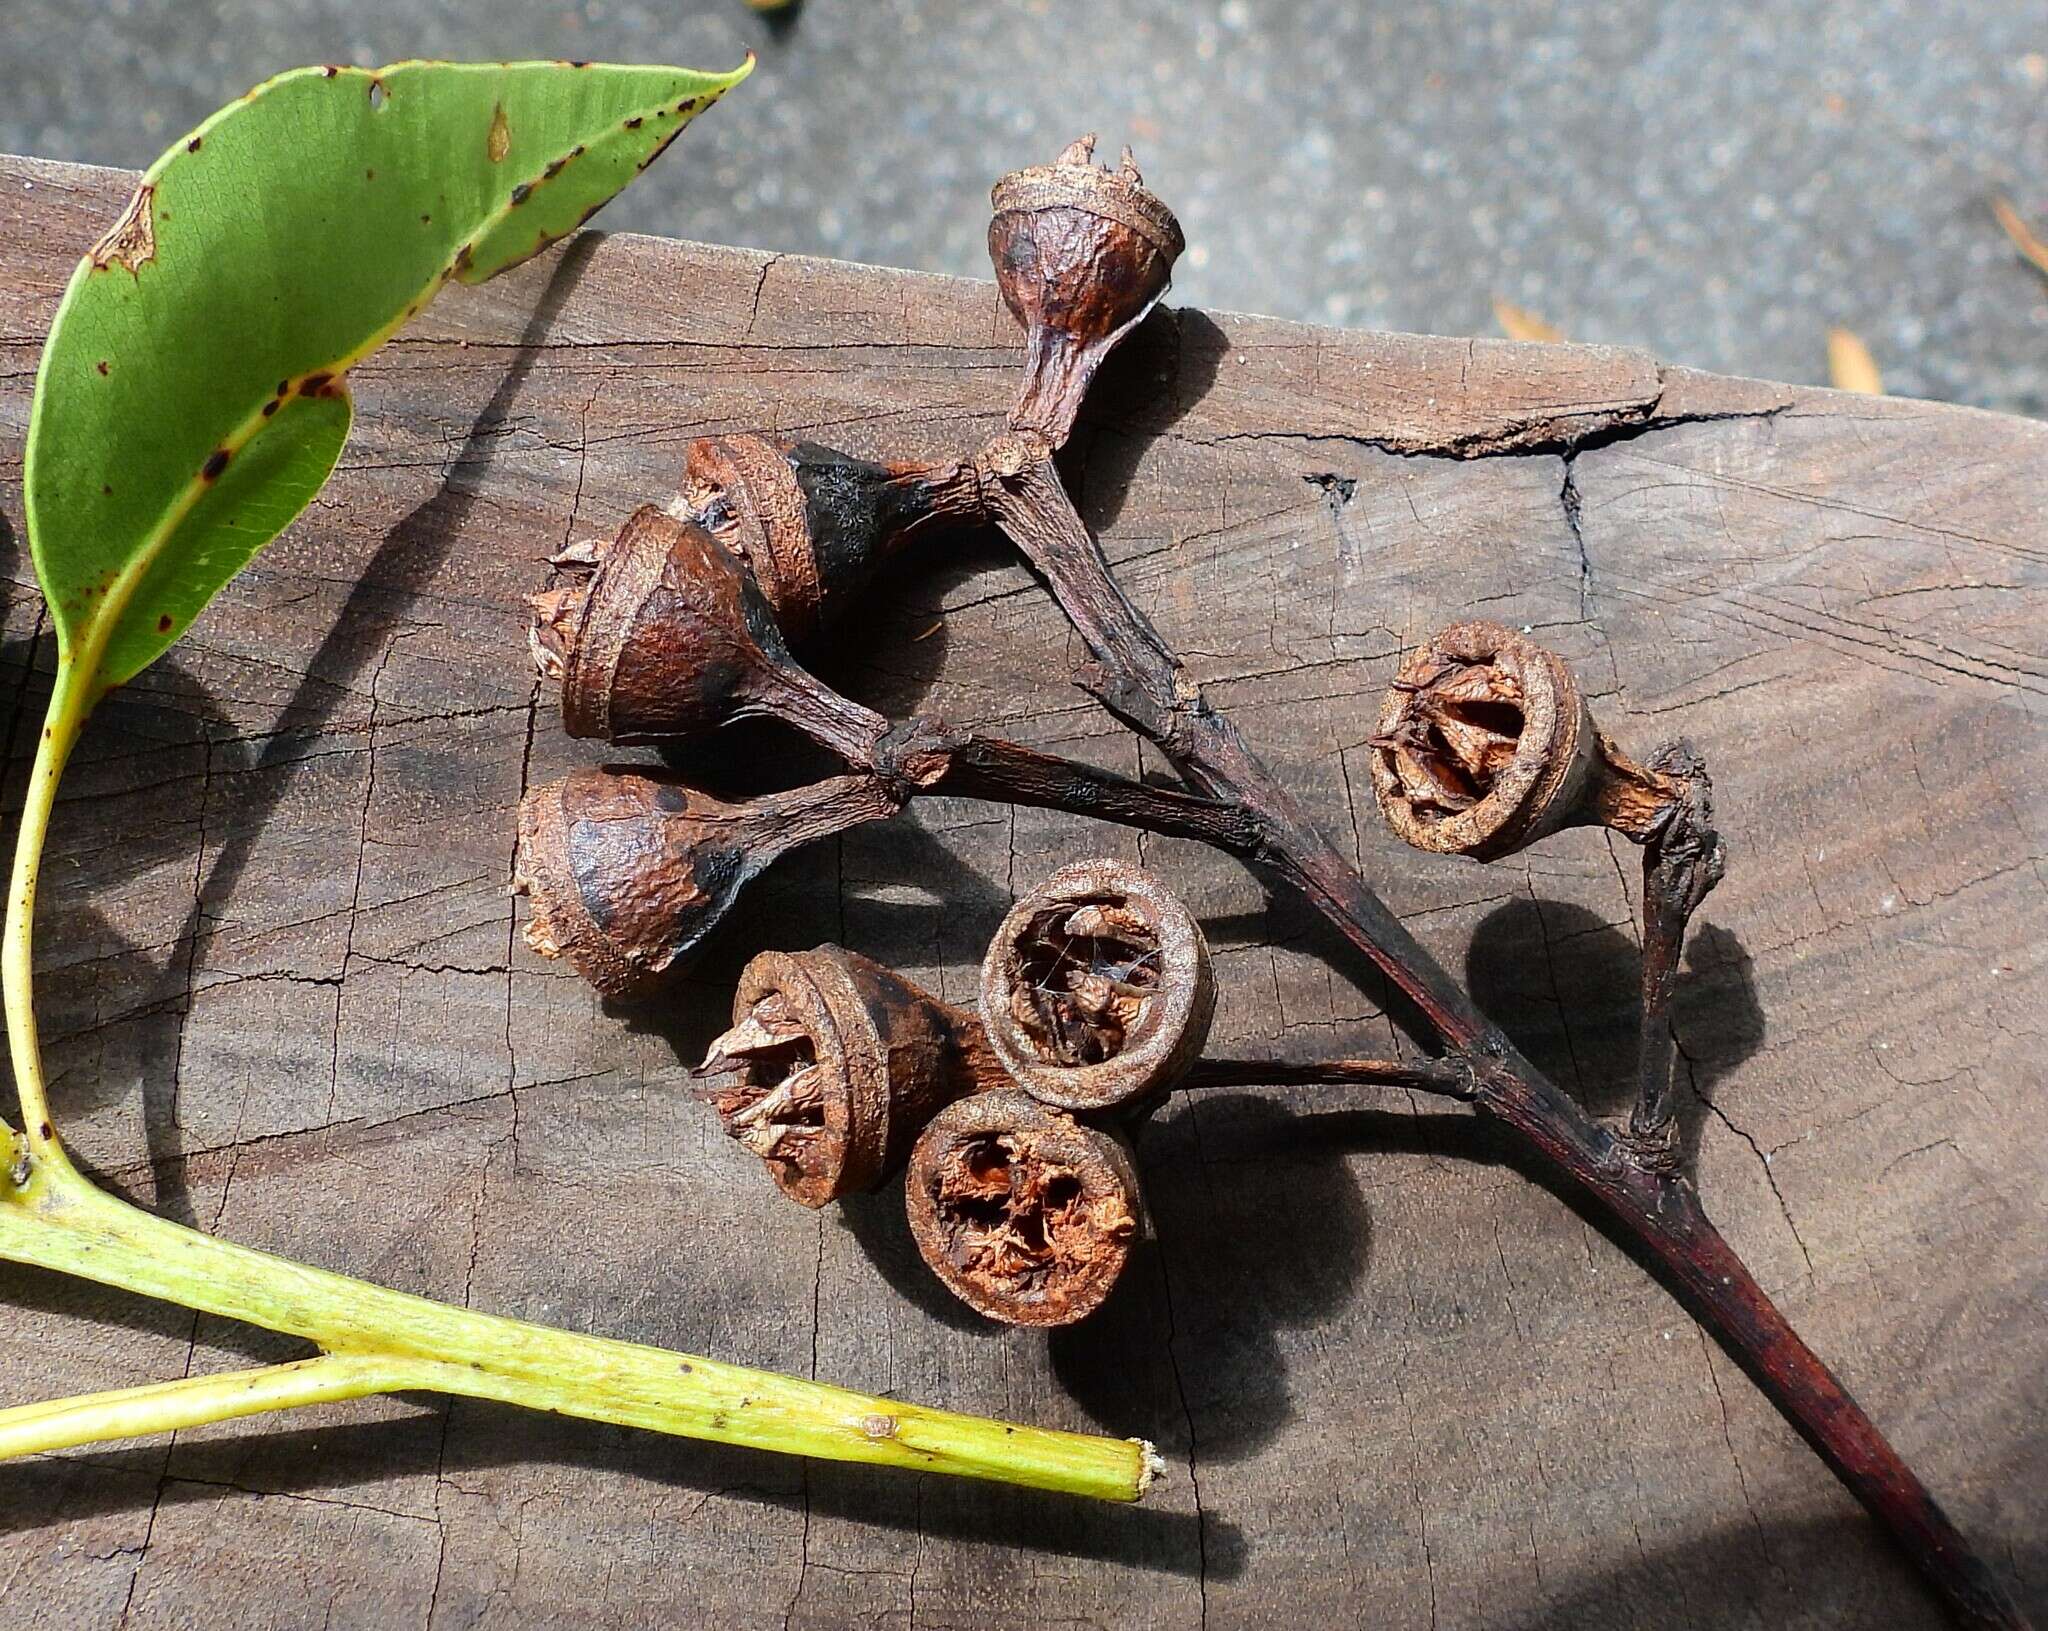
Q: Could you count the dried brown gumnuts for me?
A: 8